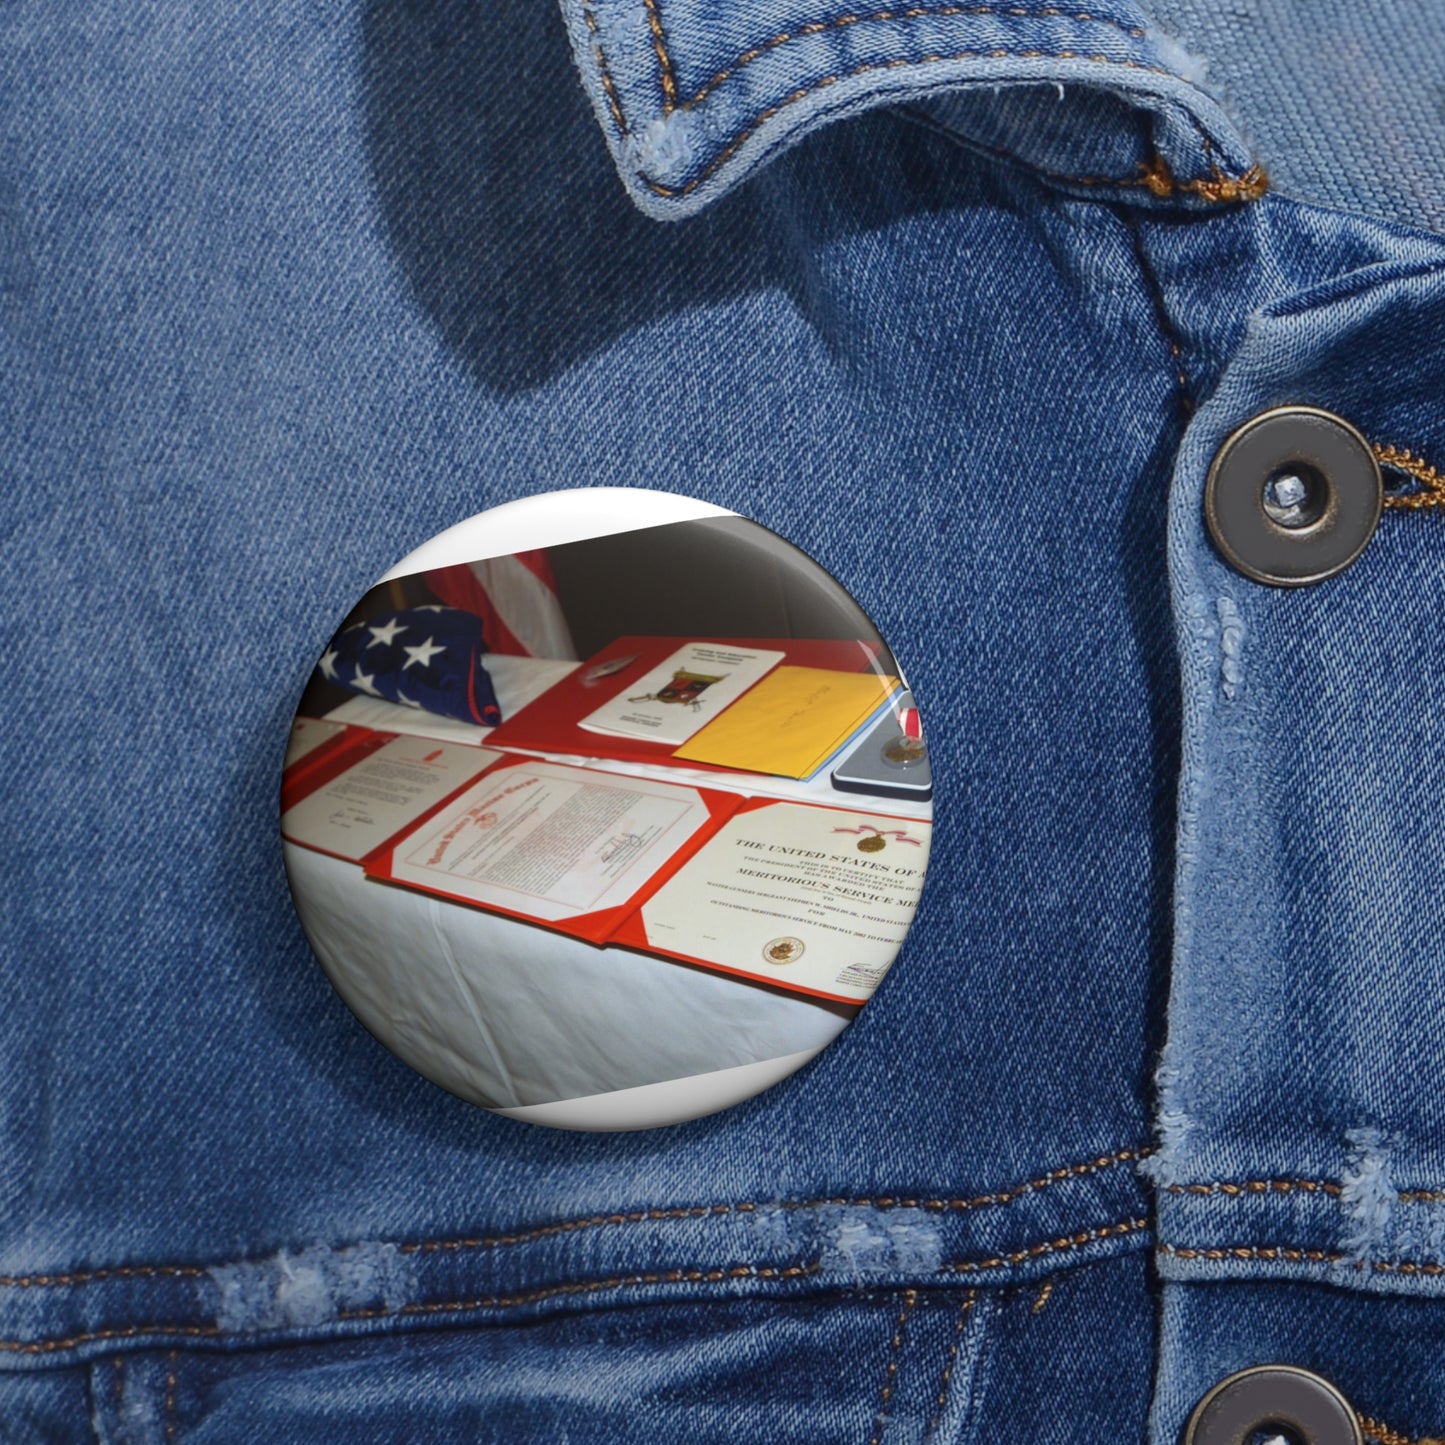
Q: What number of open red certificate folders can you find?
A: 2